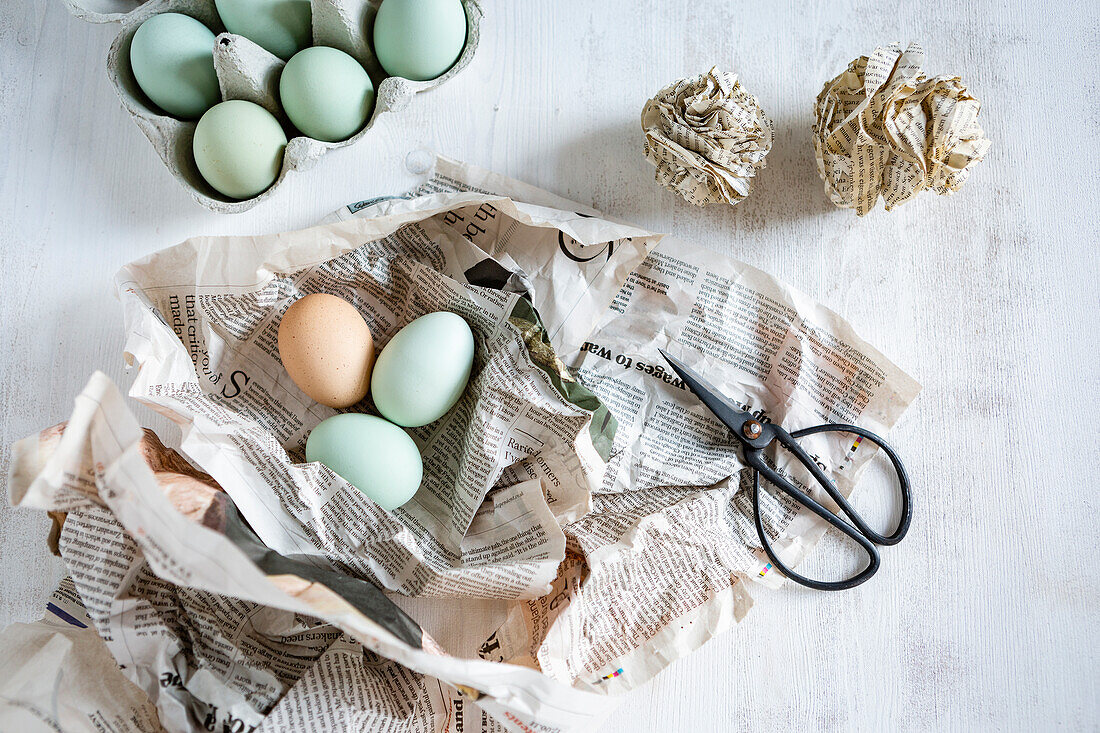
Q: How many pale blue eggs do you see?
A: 7